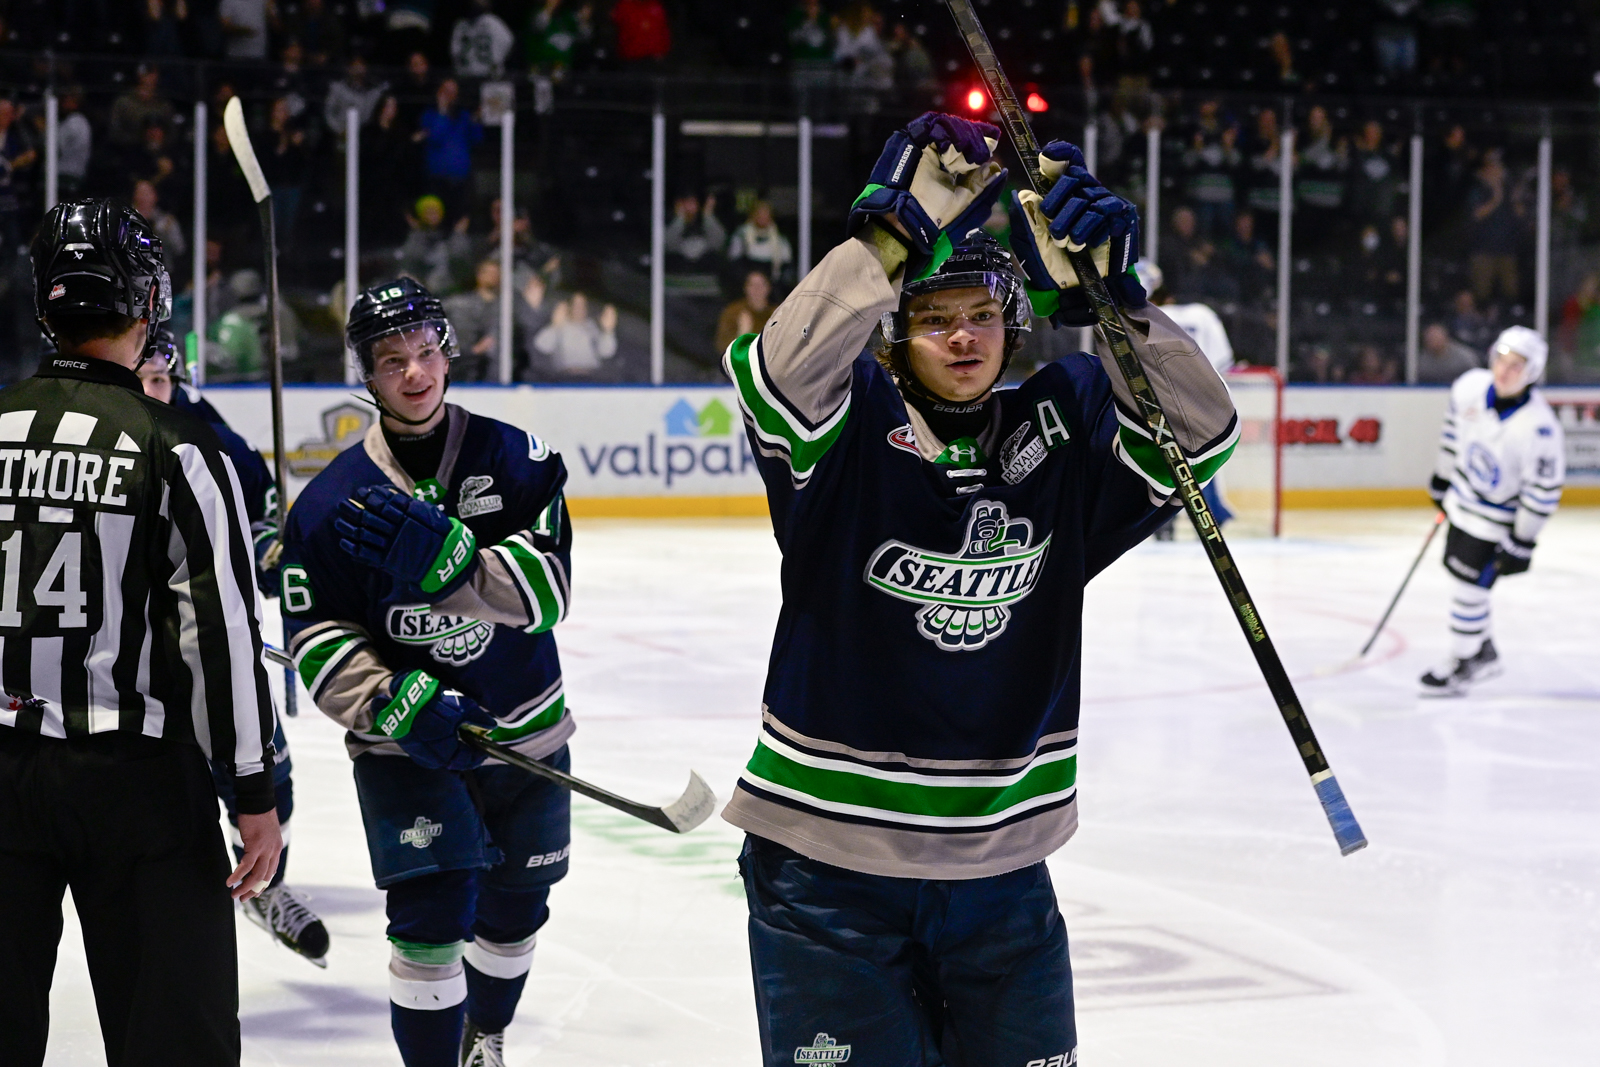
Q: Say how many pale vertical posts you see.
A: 11